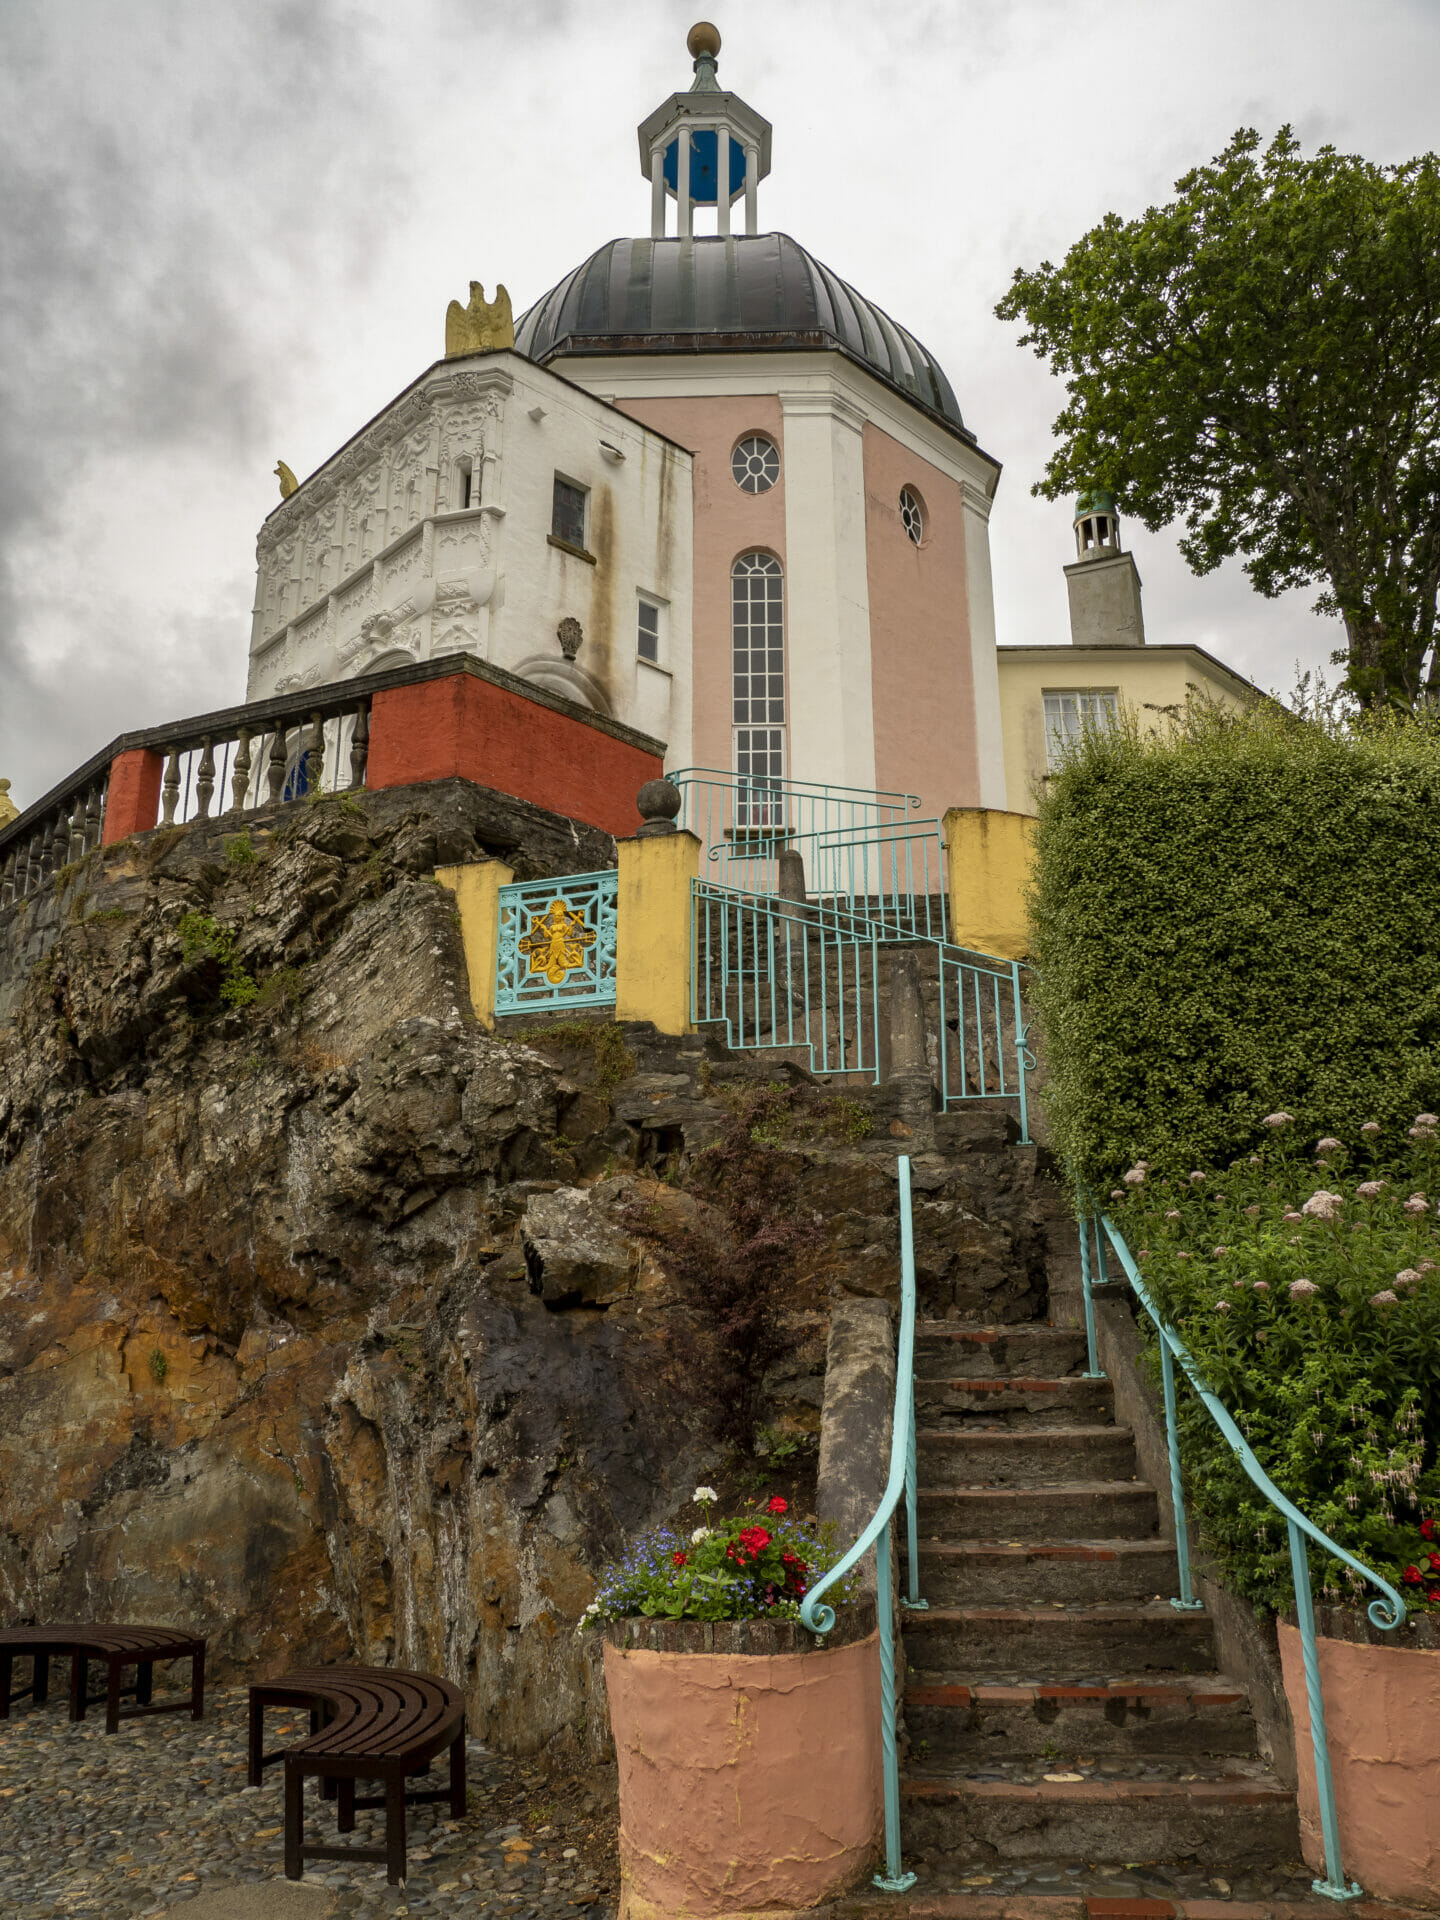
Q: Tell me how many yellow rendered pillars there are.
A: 3